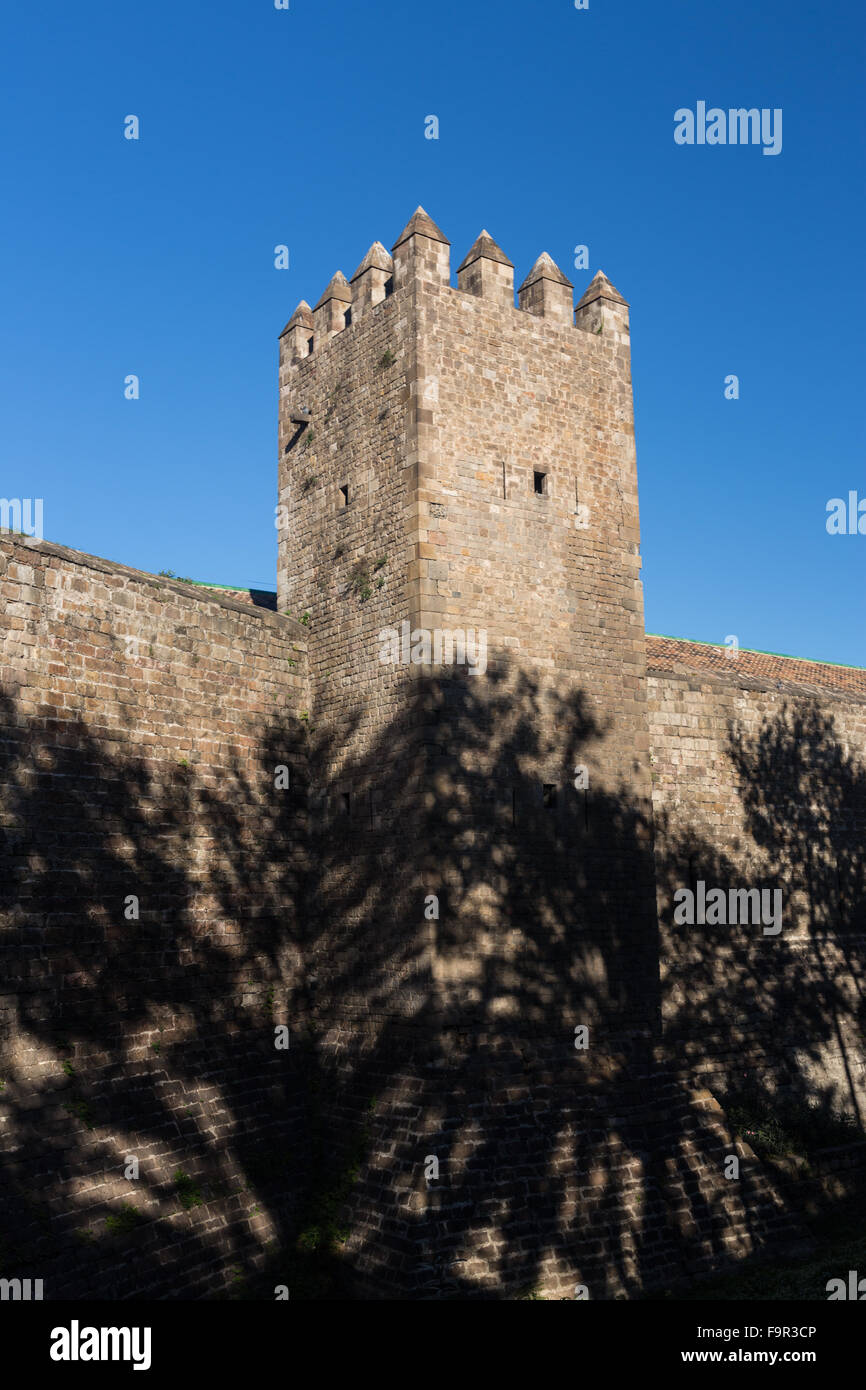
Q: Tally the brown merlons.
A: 7